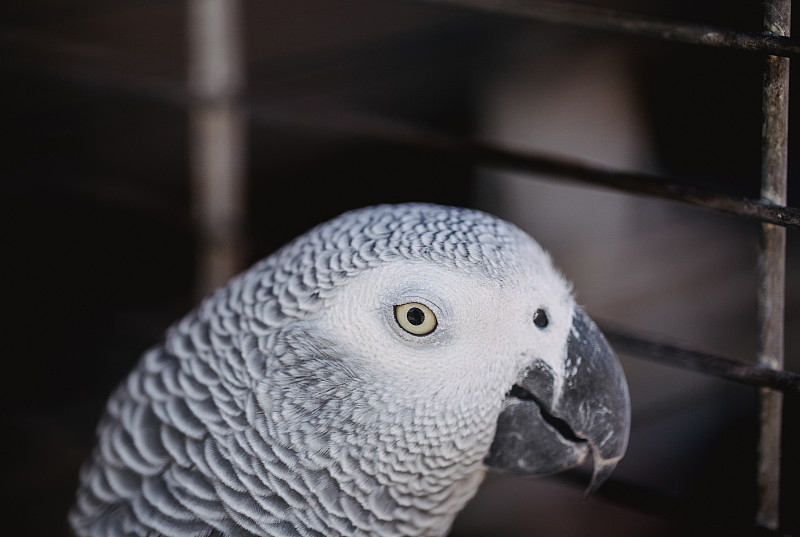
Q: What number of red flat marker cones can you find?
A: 0